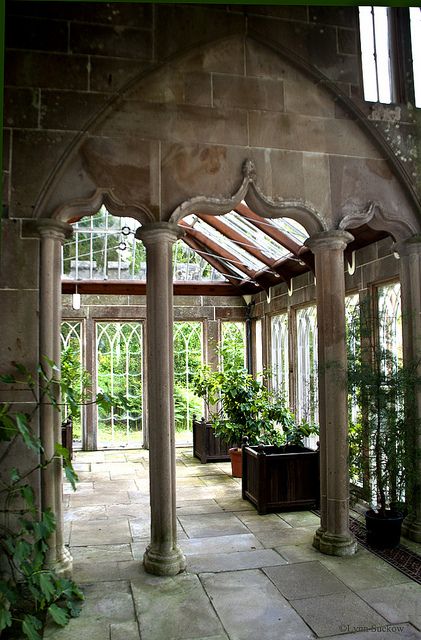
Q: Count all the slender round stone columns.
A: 4